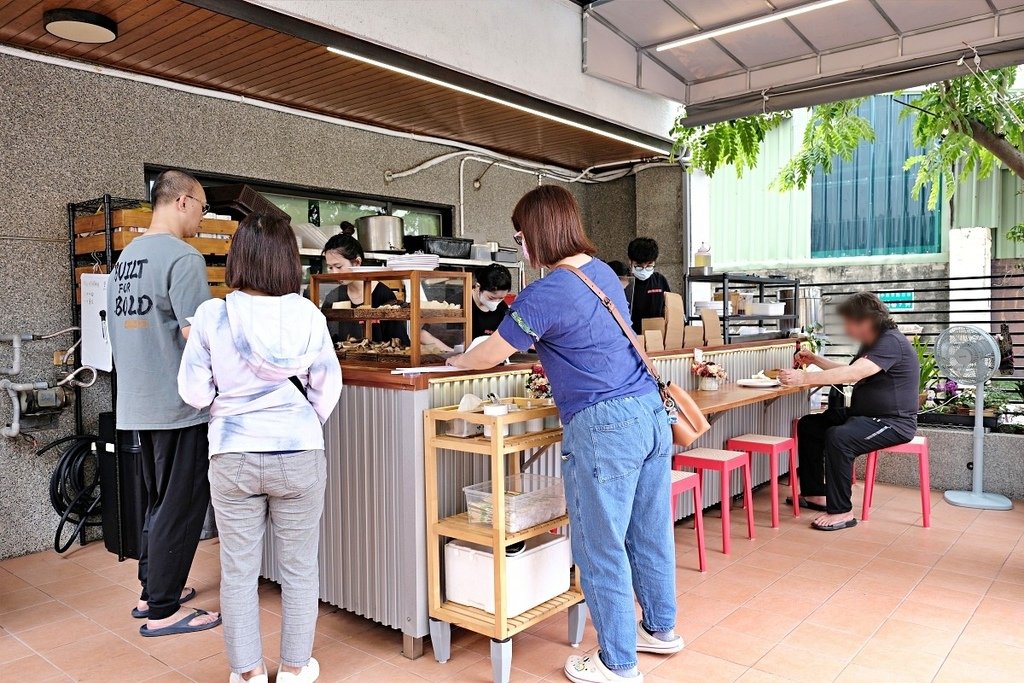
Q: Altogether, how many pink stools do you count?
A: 5